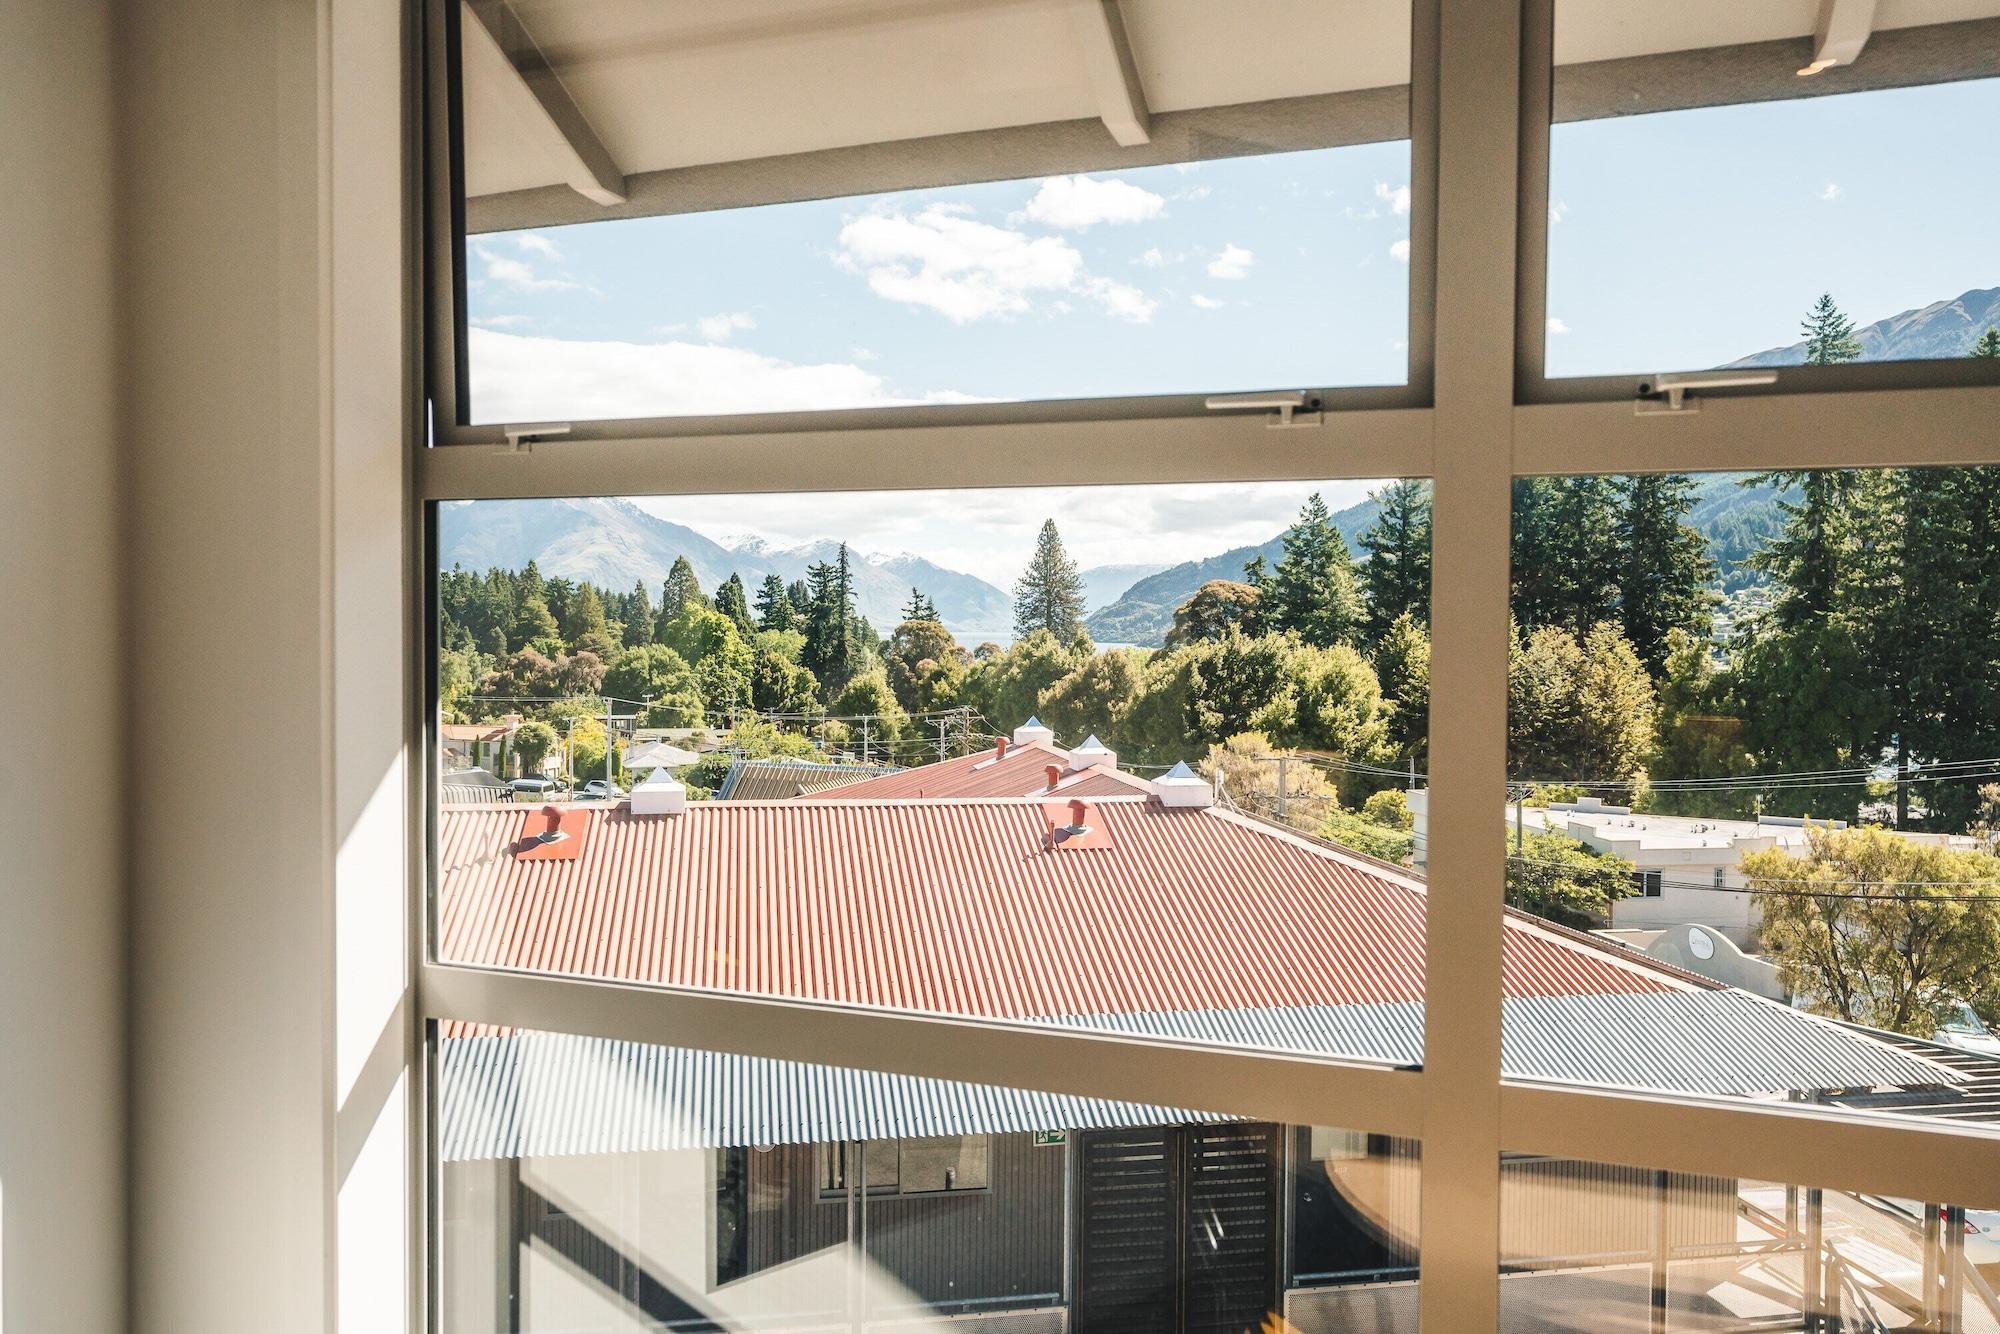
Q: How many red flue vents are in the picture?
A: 4